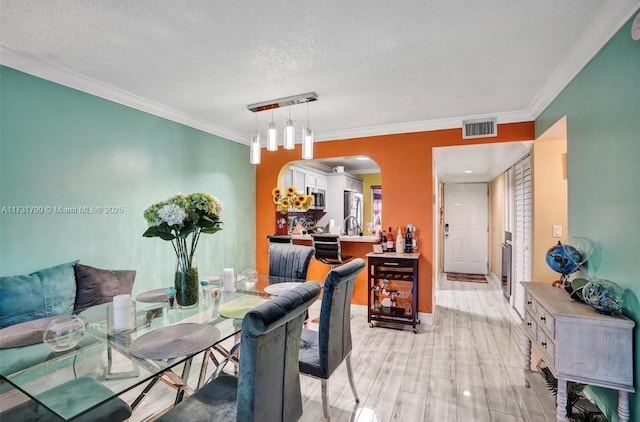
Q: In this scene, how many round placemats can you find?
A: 6